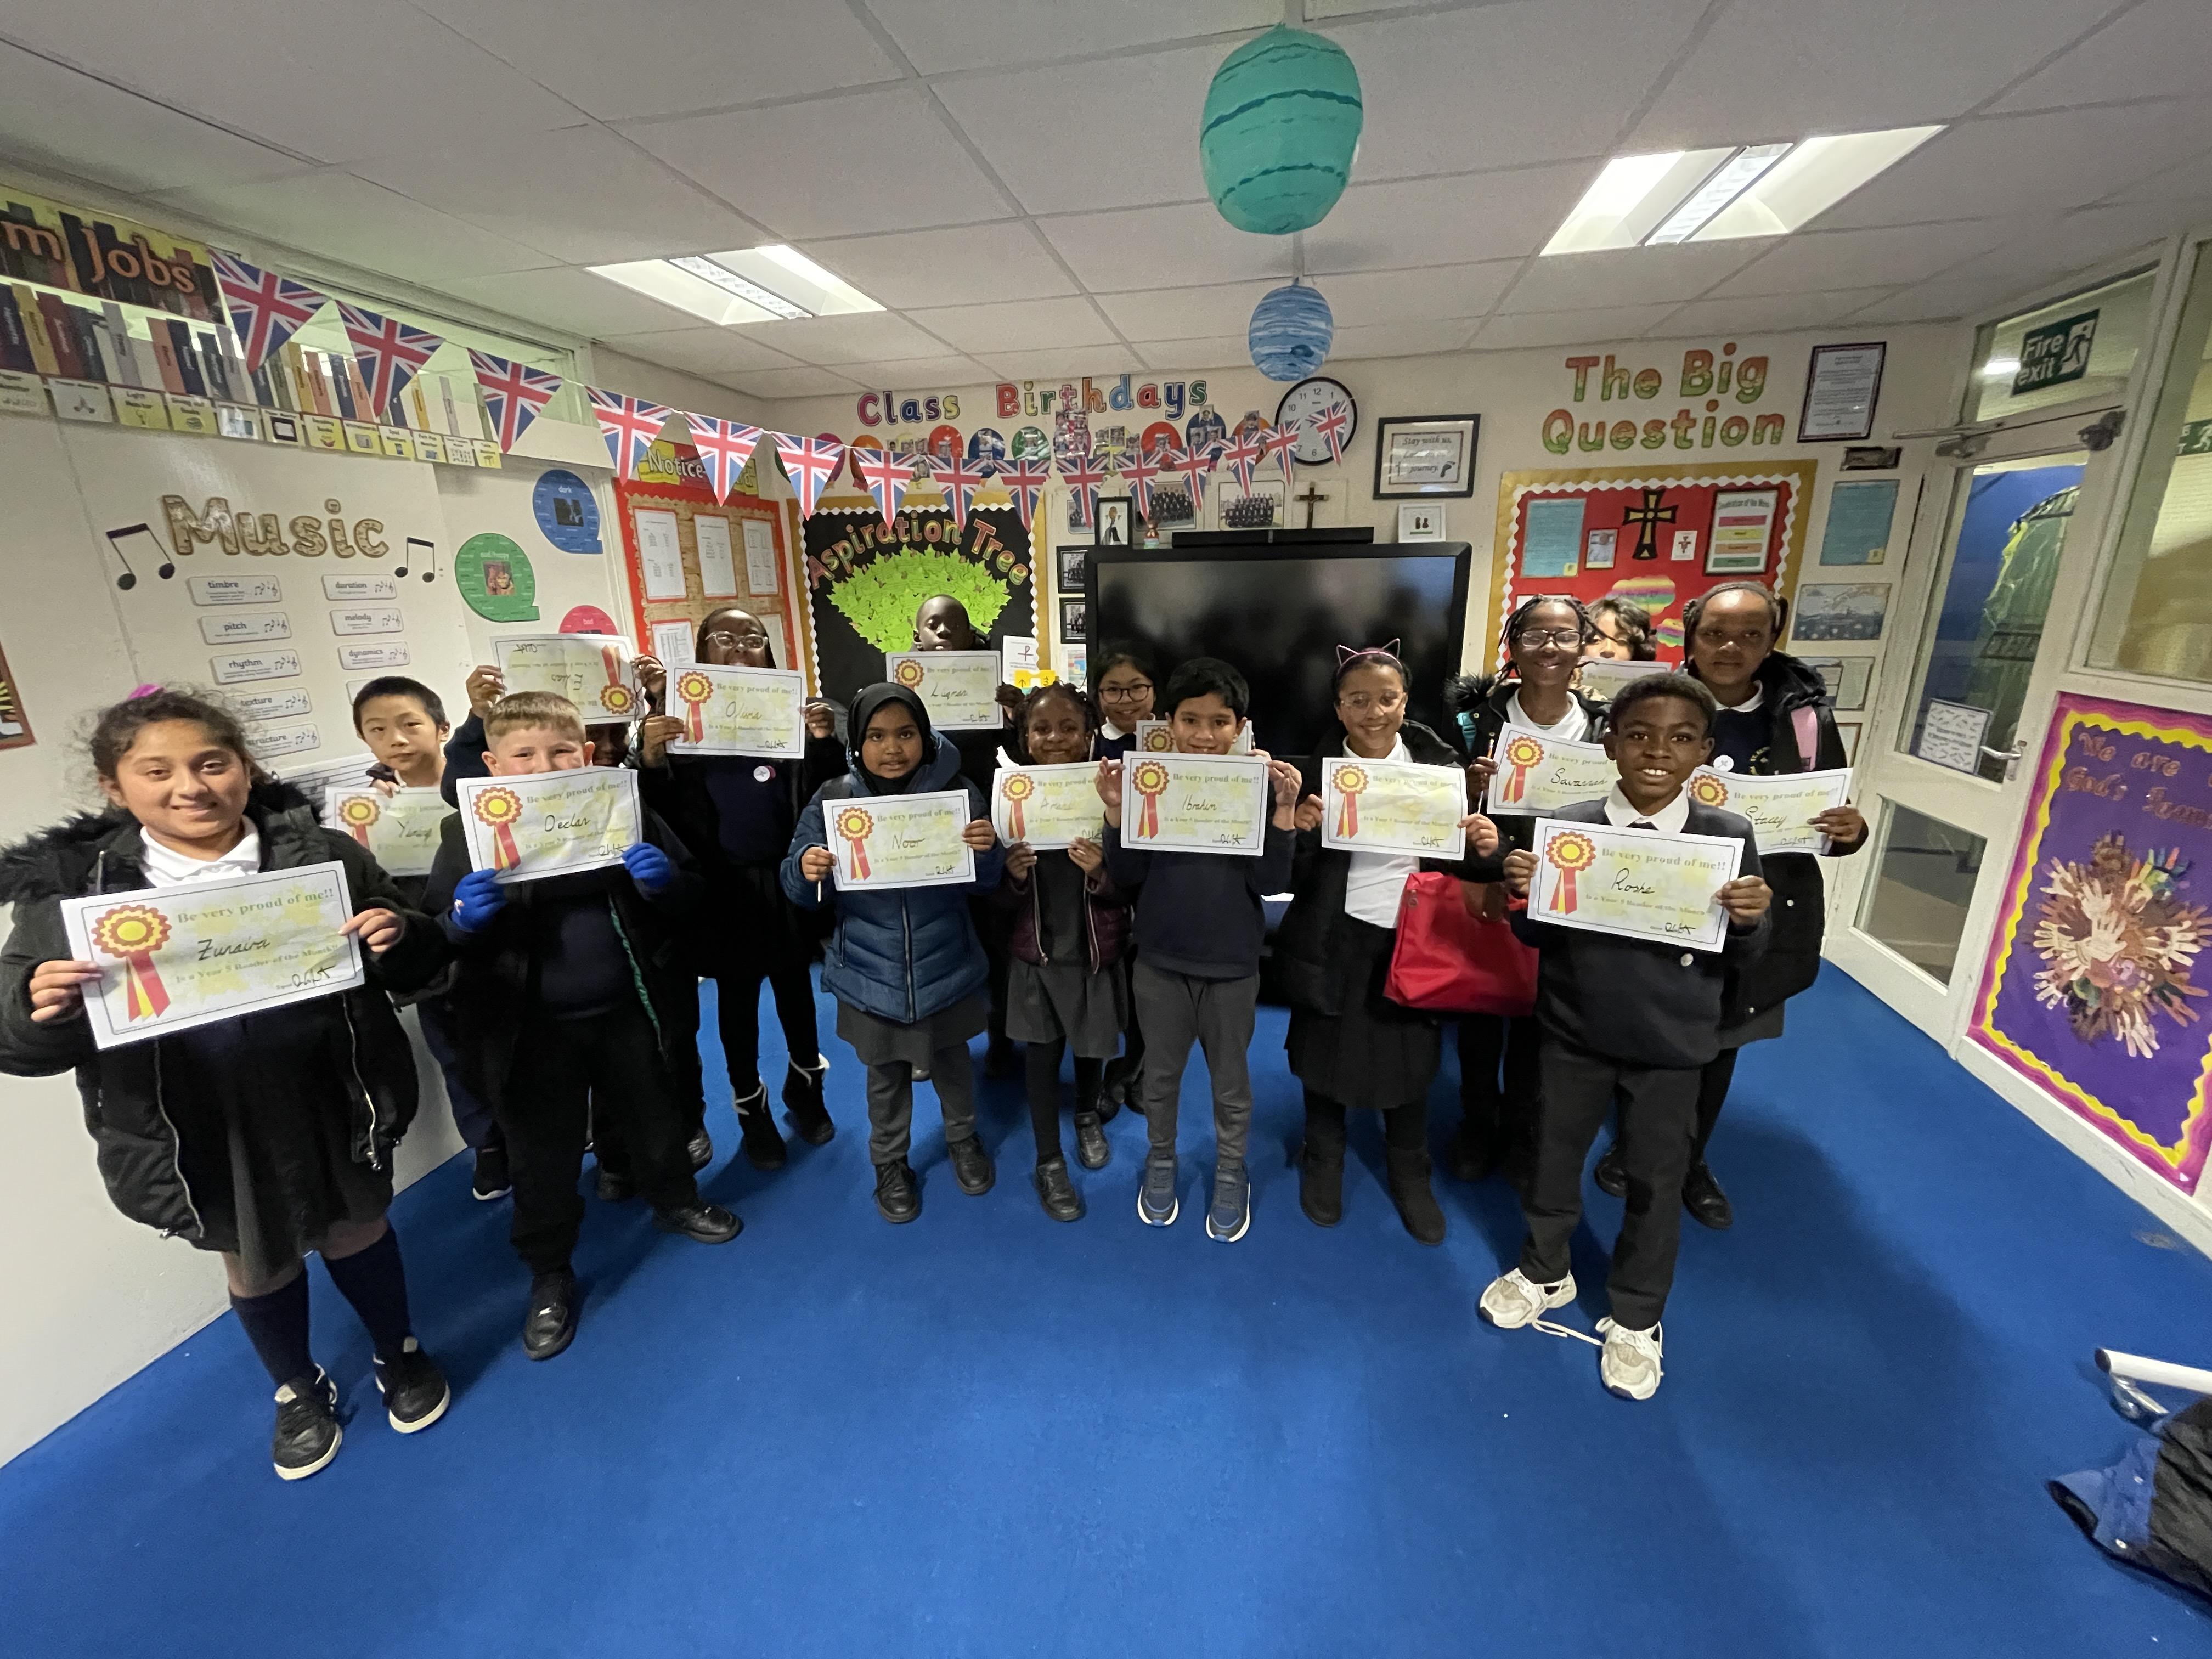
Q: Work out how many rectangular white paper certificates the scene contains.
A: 15